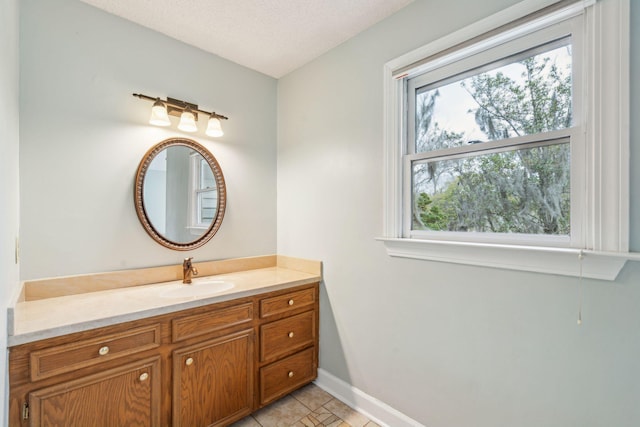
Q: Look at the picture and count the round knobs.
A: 6